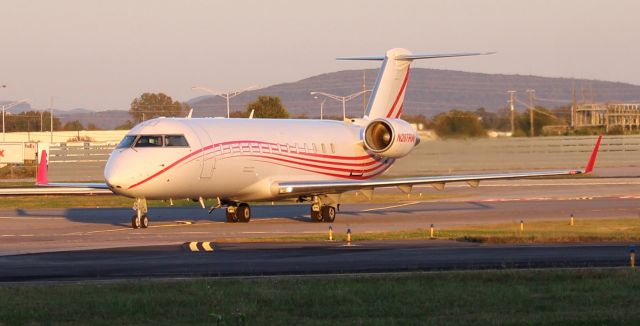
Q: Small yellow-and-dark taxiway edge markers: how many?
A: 6